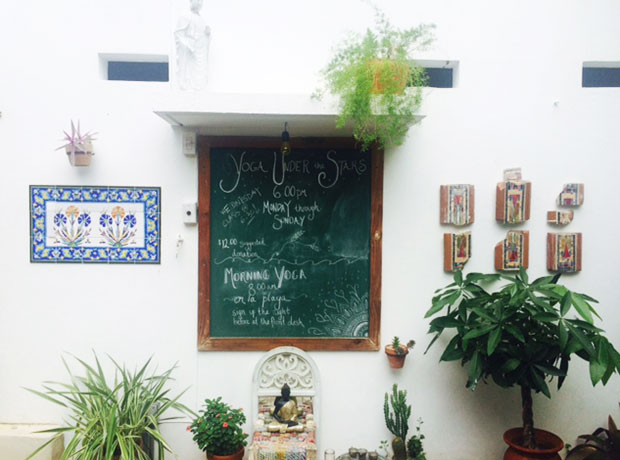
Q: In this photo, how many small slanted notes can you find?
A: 1